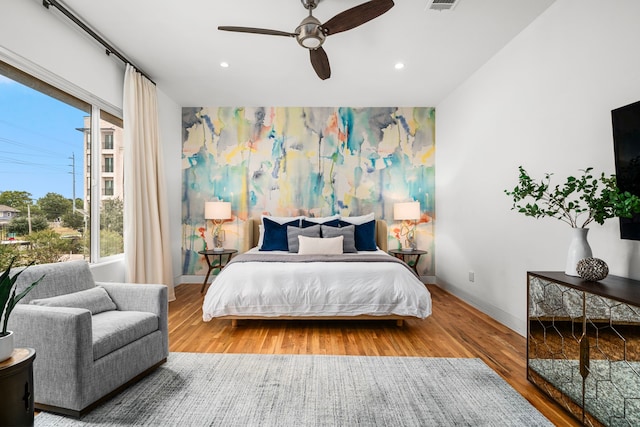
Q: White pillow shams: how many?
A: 3